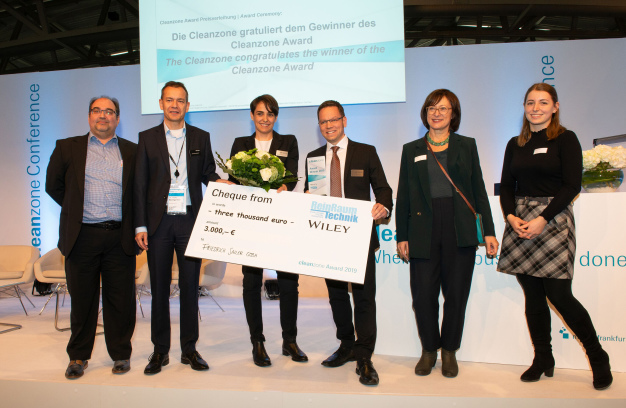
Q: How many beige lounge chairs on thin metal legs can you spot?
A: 4